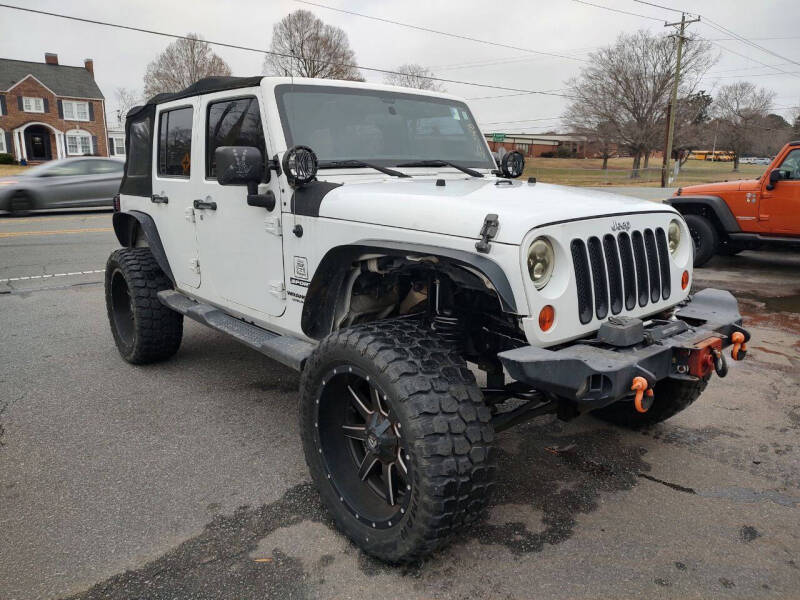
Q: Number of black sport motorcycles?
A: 0